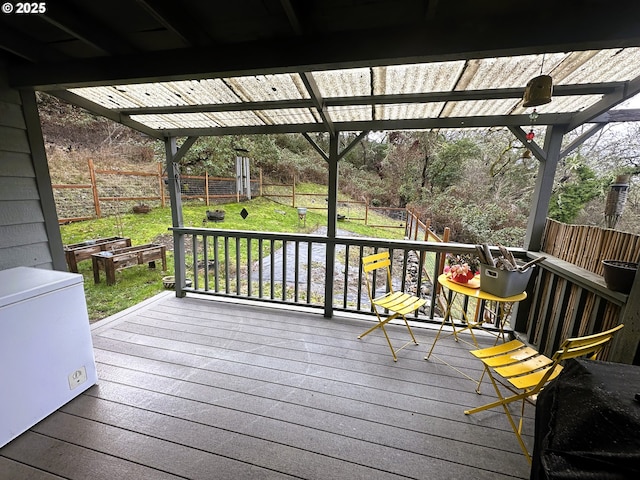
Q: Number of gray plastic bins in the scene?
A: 1